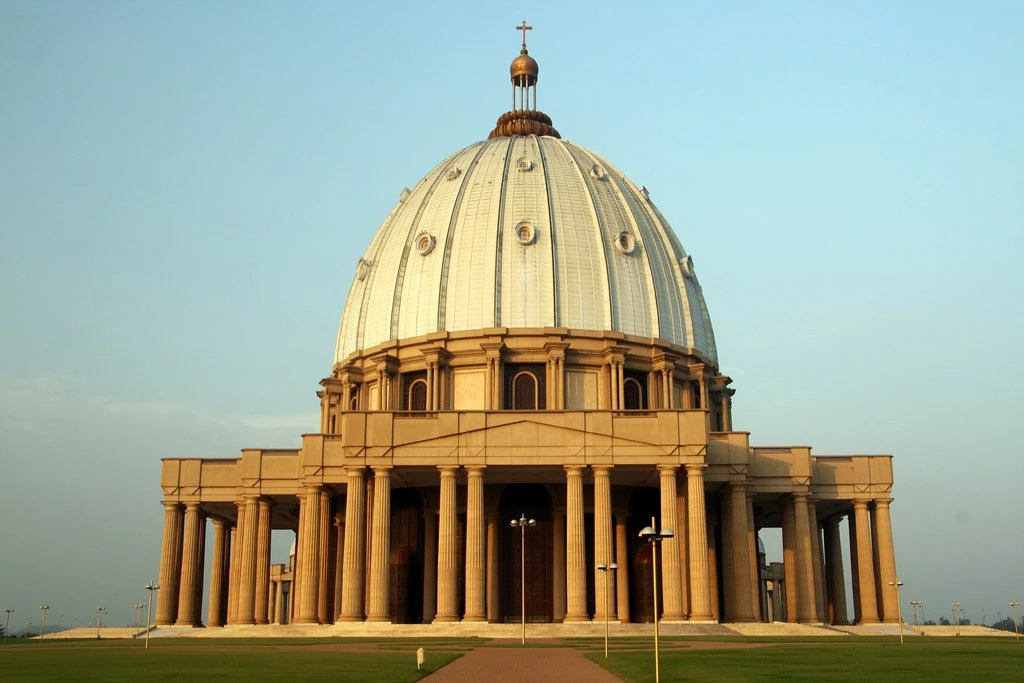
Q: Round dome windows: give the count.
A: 10